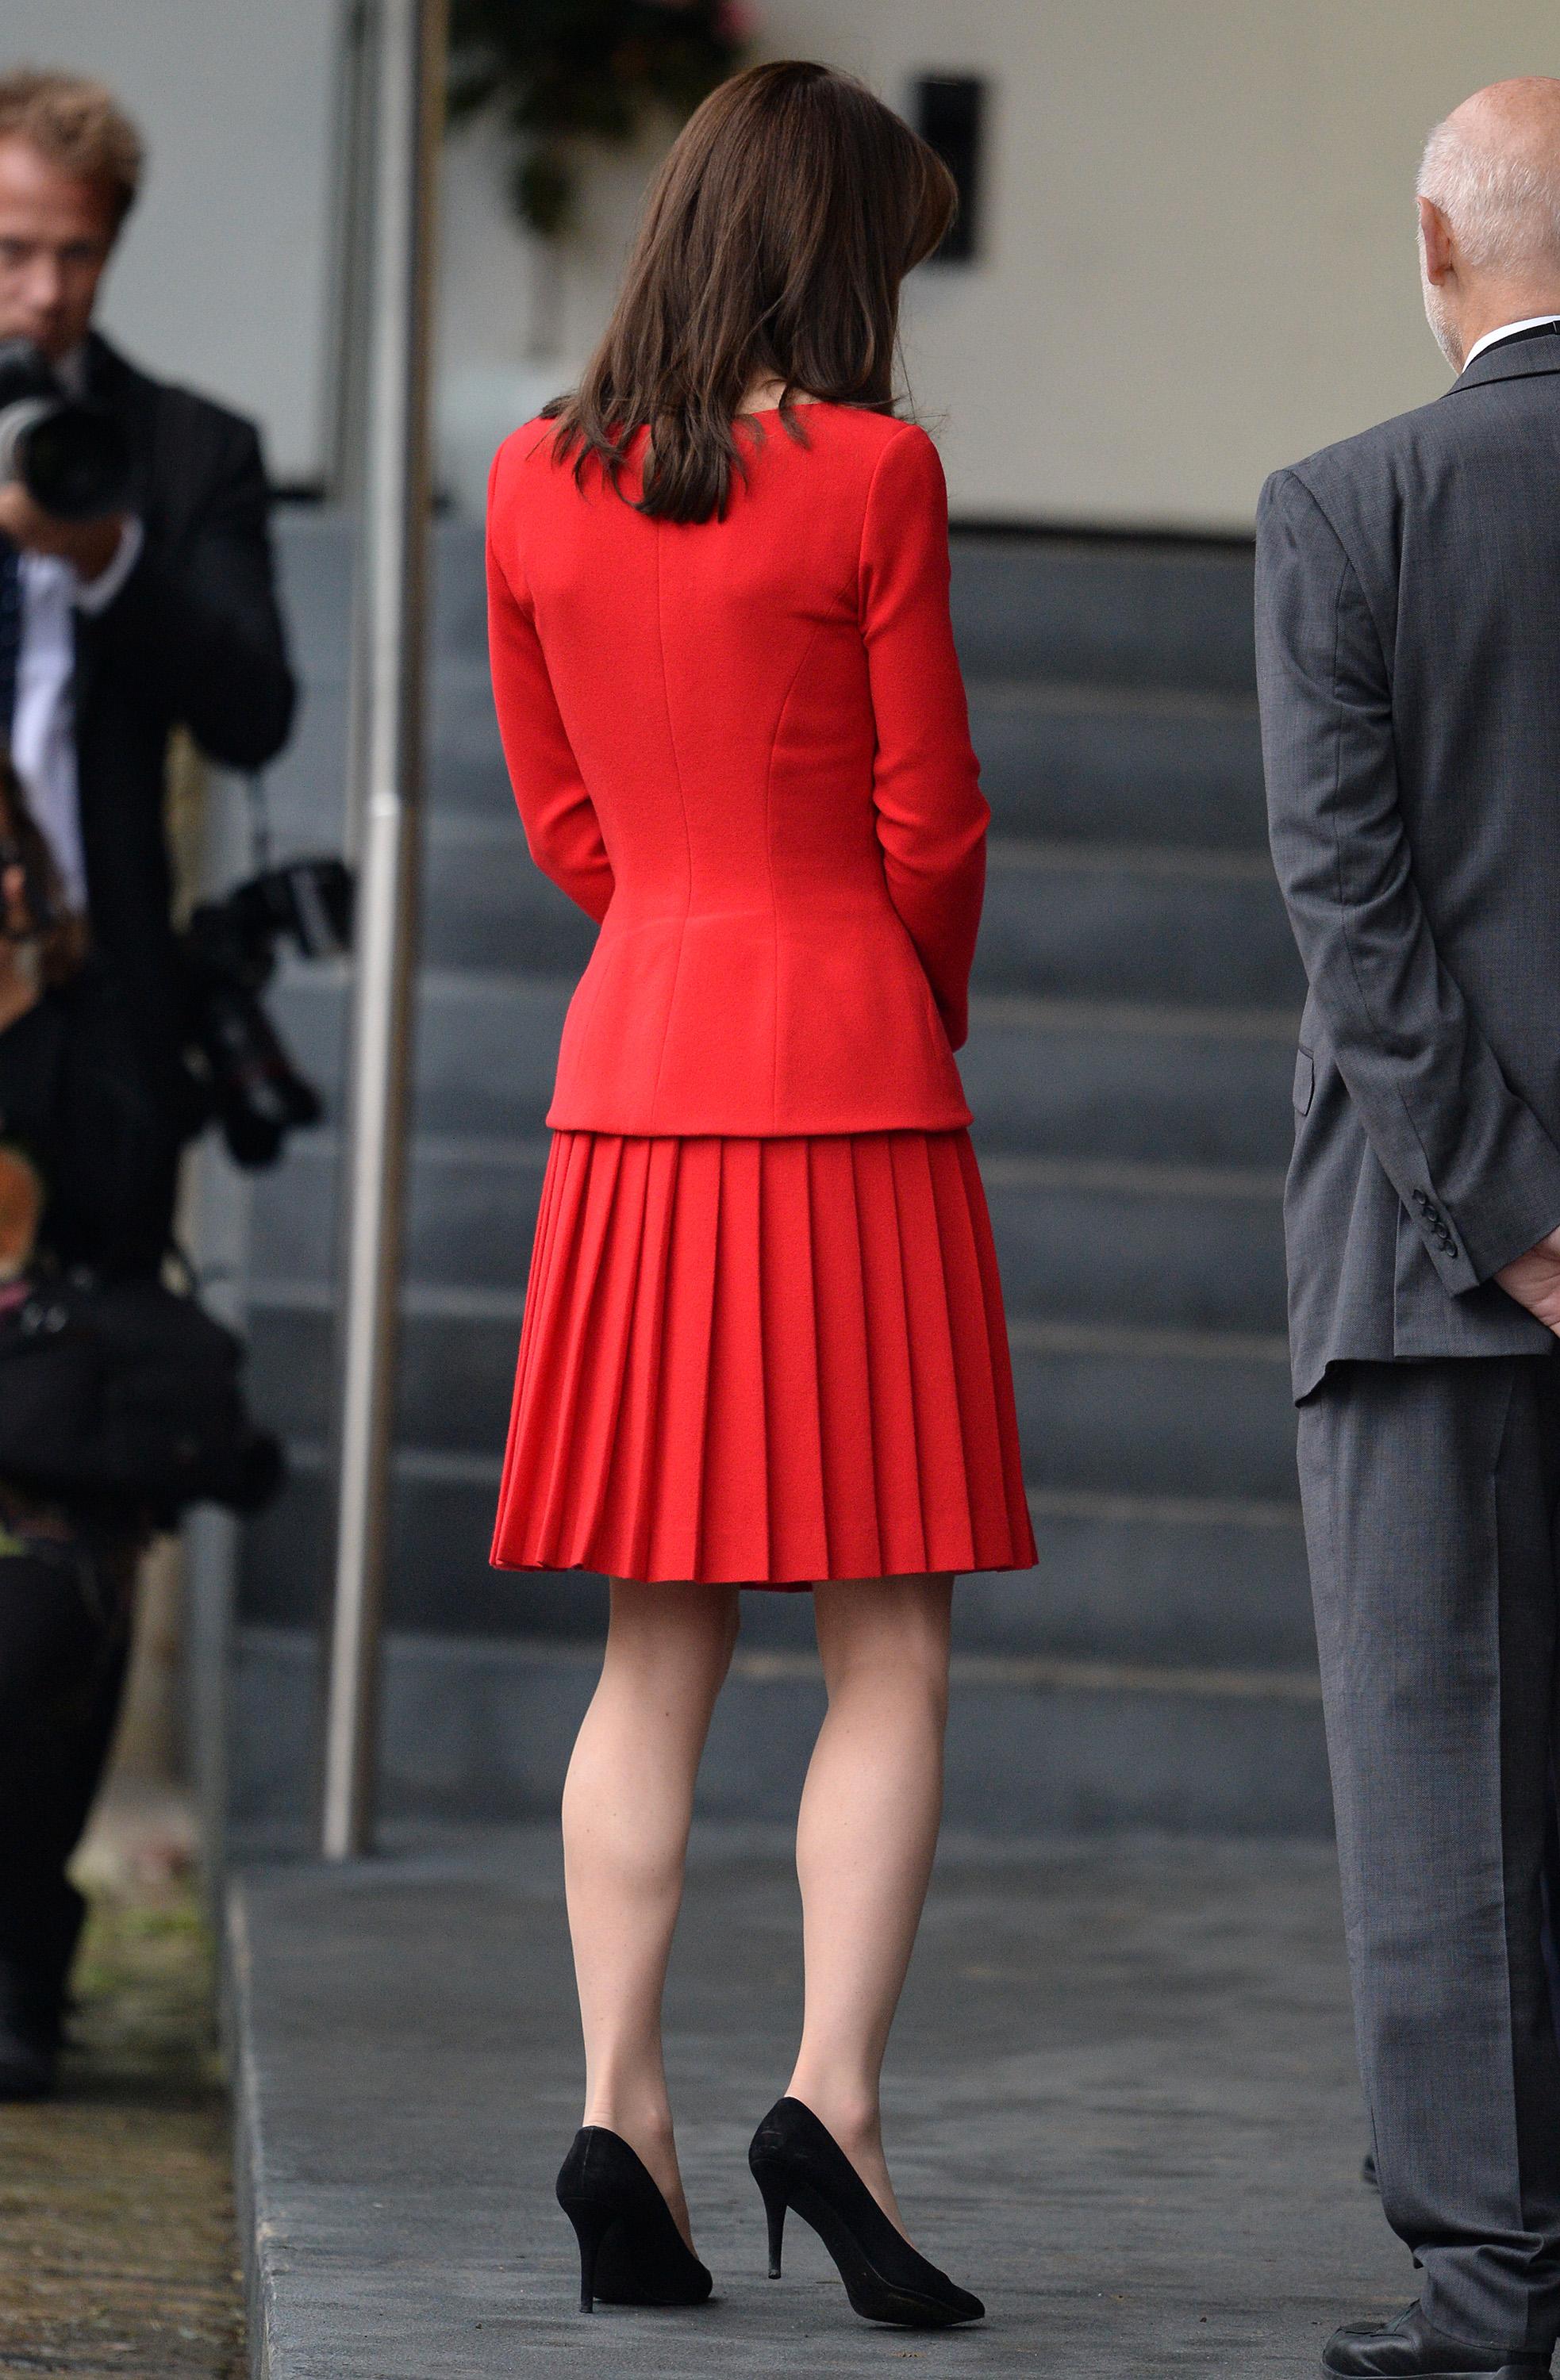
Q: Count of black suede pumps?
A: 2